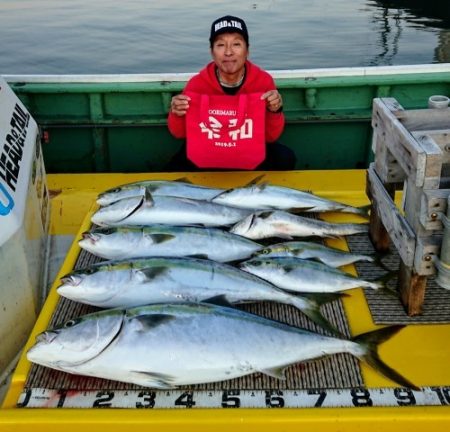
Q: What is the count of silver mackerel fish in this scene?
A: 9